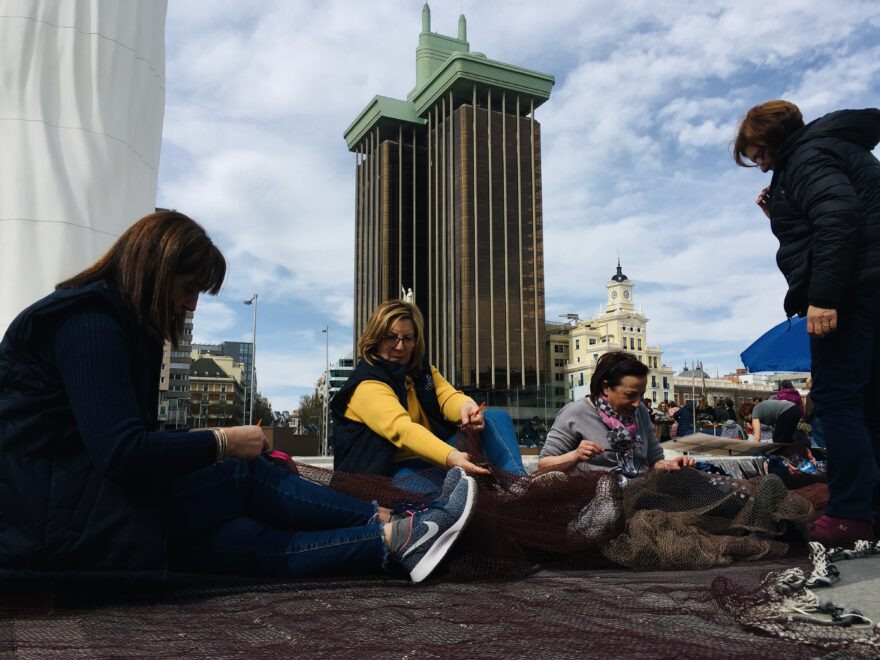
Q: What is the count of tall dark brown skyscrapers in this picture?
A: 2